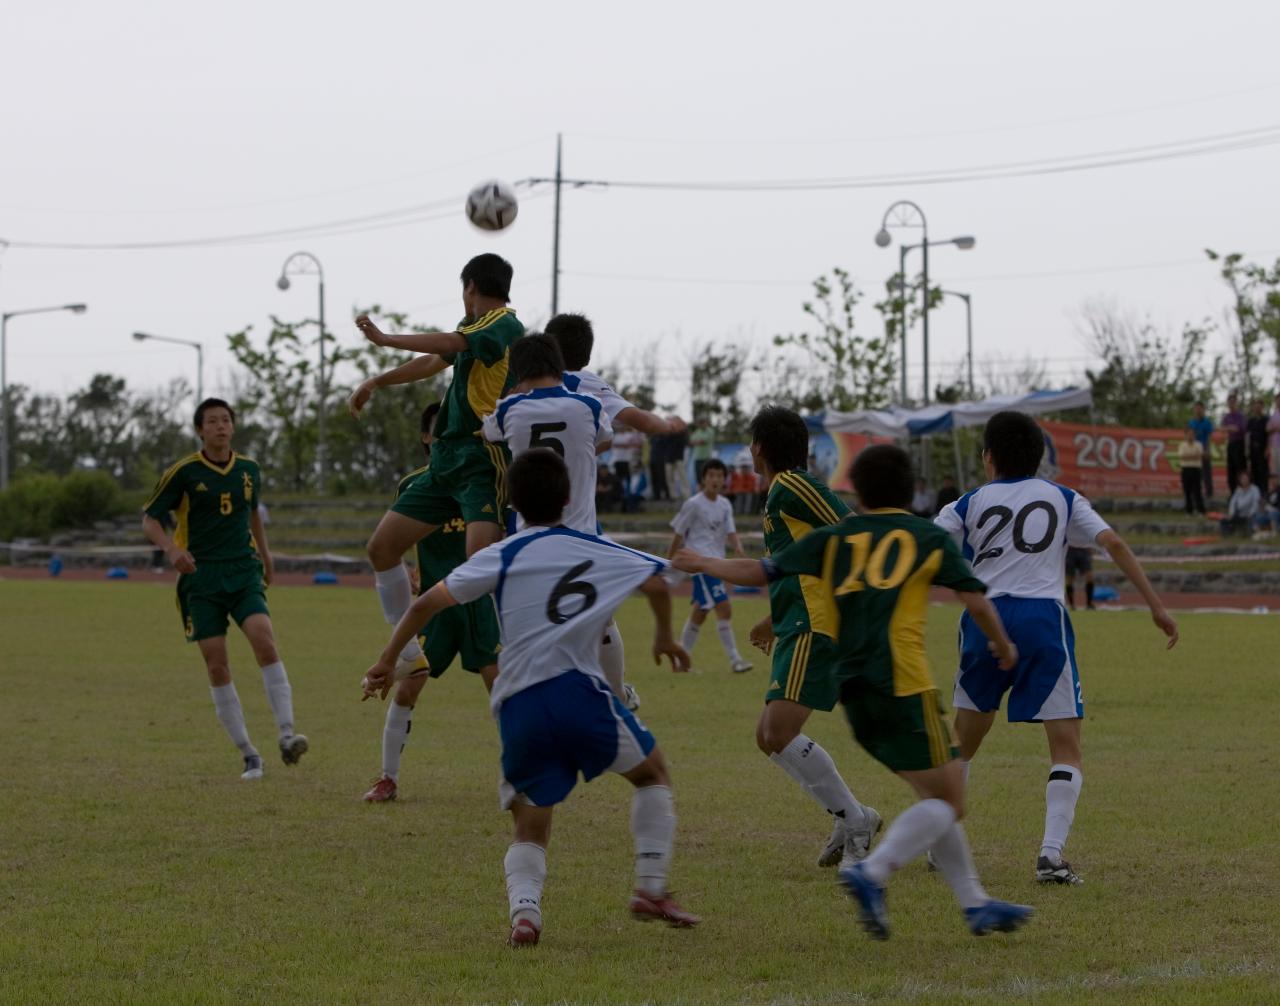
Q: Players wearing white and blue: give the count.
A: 5